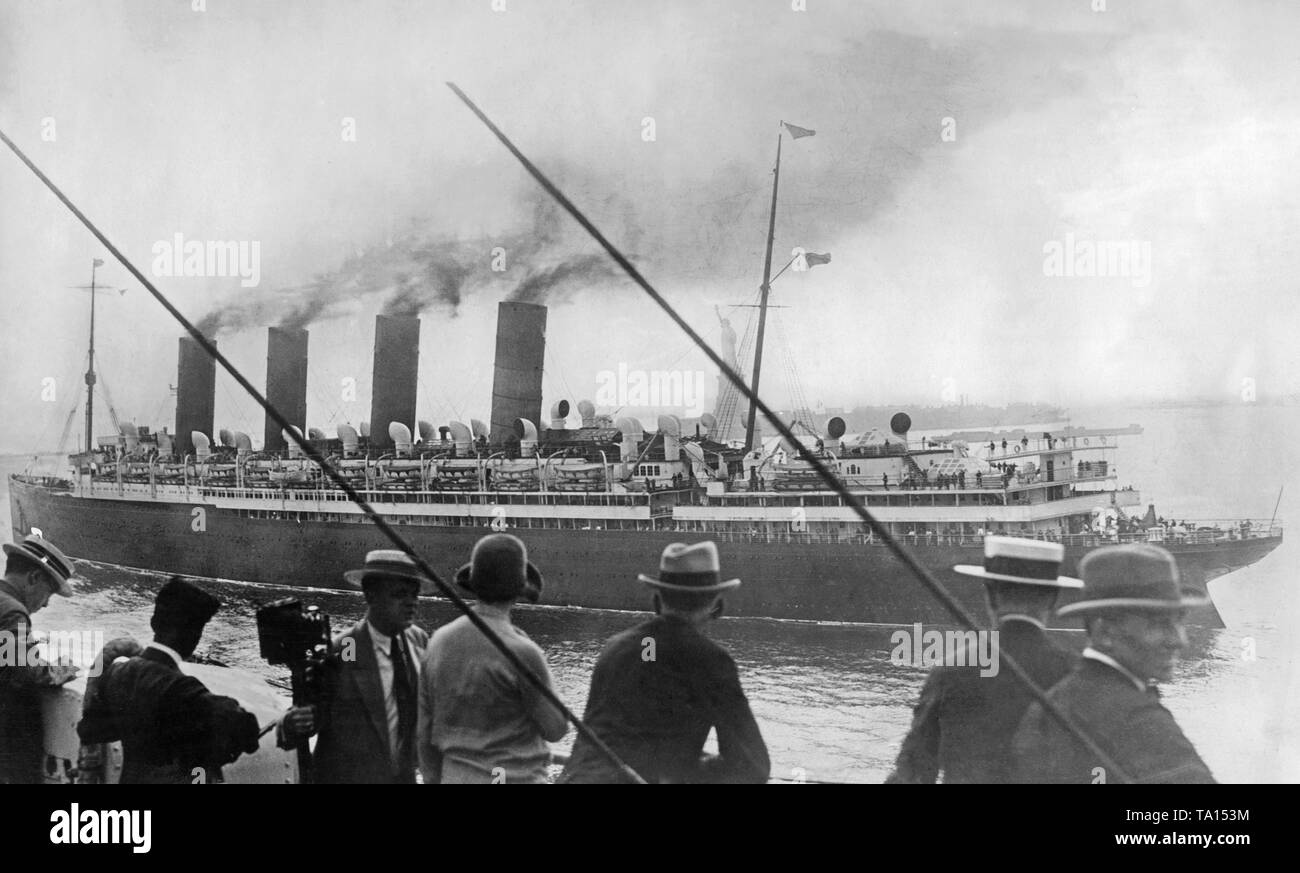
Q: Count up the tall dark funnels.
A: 4